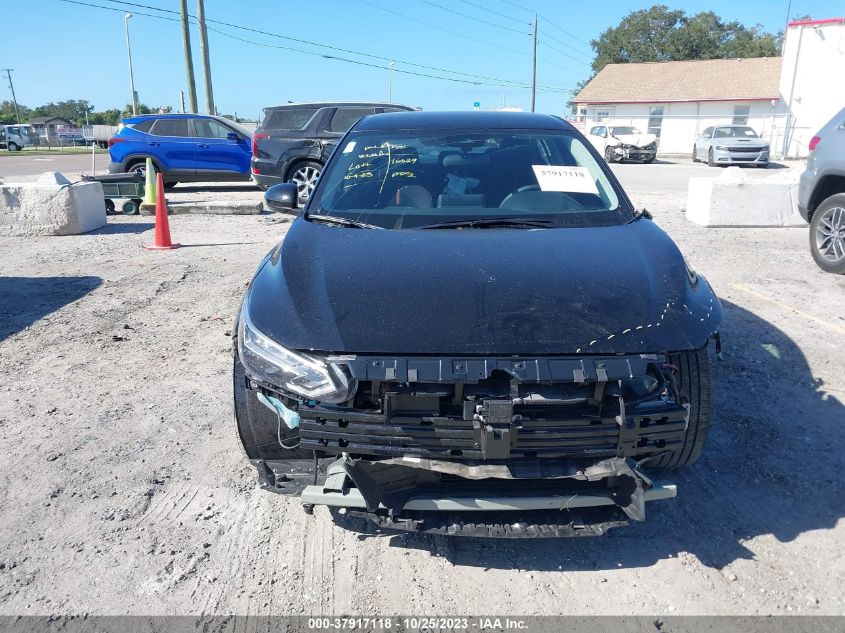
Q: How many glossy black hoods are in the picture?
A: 1